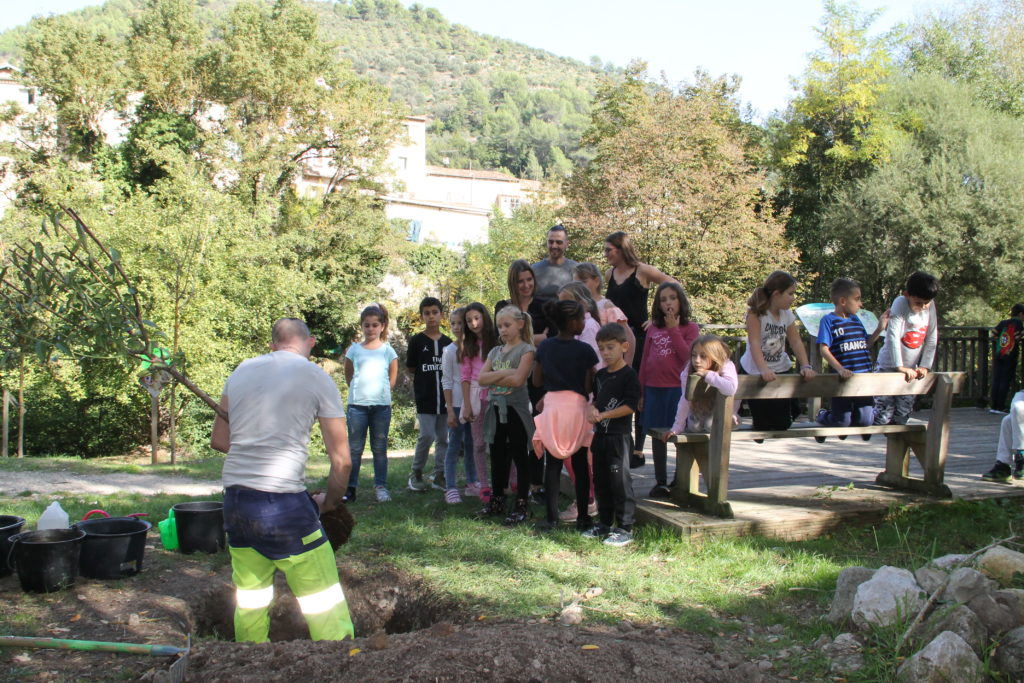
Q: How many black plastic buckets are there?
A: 4